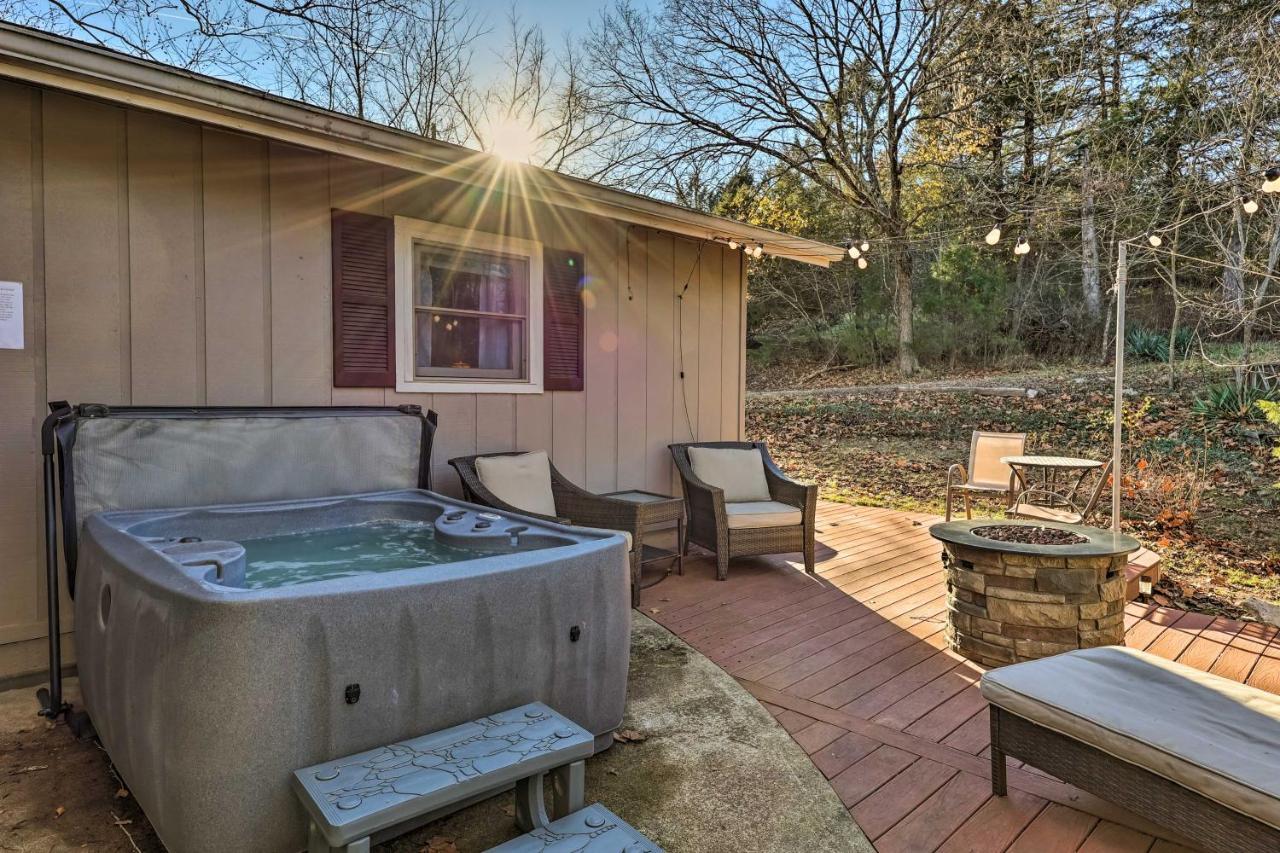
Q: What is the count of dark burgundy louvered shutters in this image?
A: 2